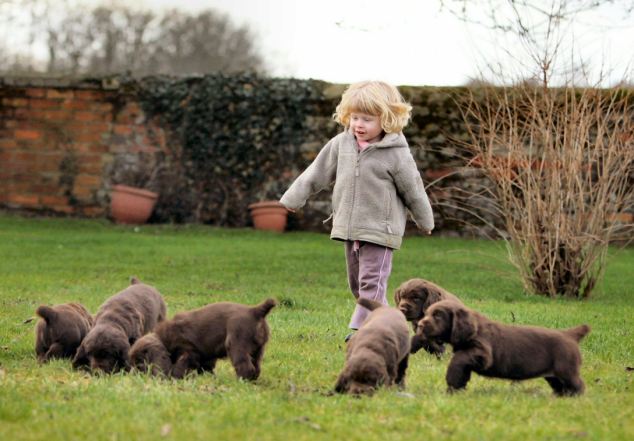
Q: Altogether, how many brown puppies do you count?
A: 6